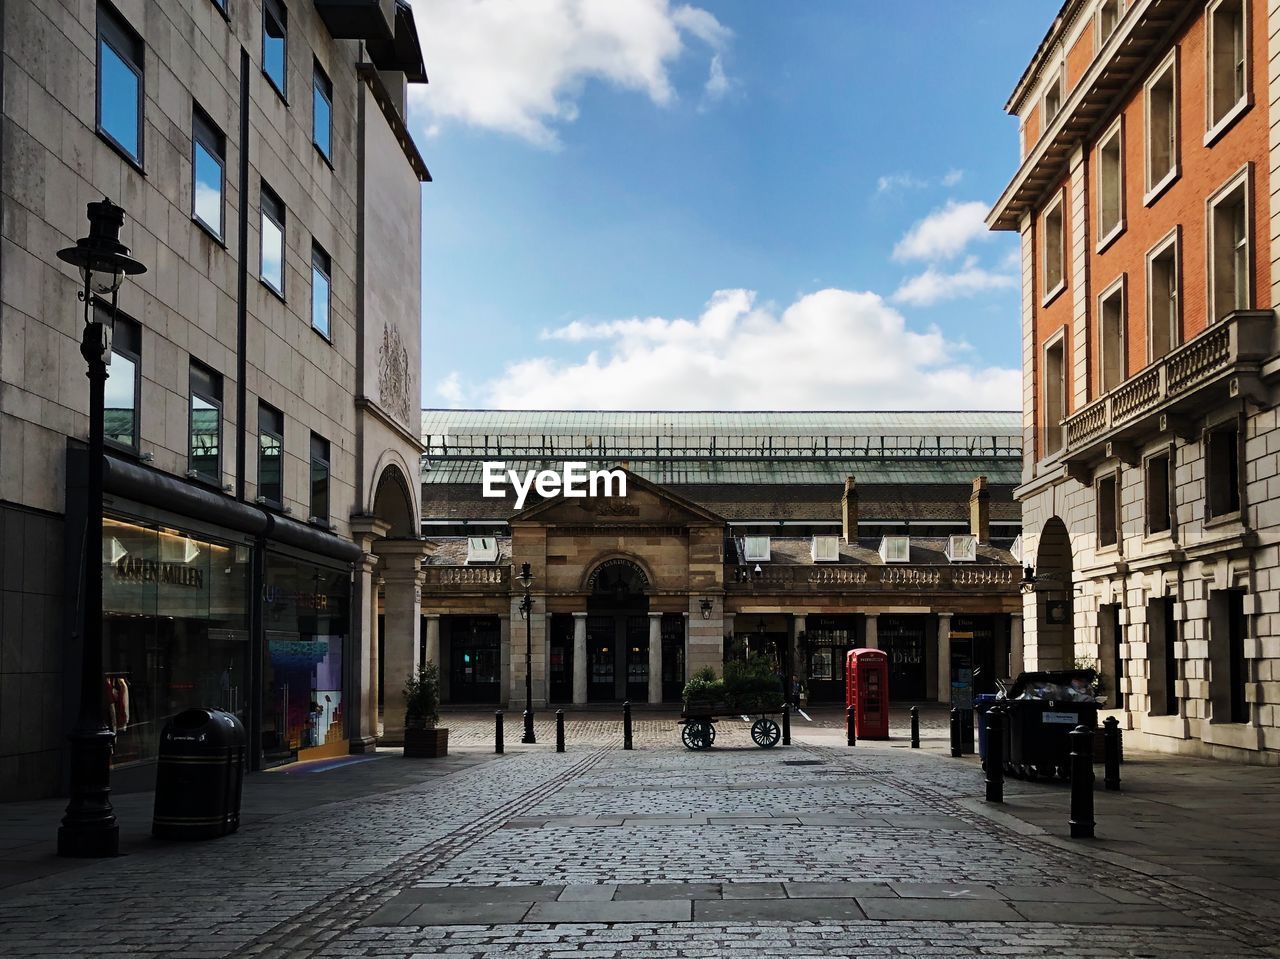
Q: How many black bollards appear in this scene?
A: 10